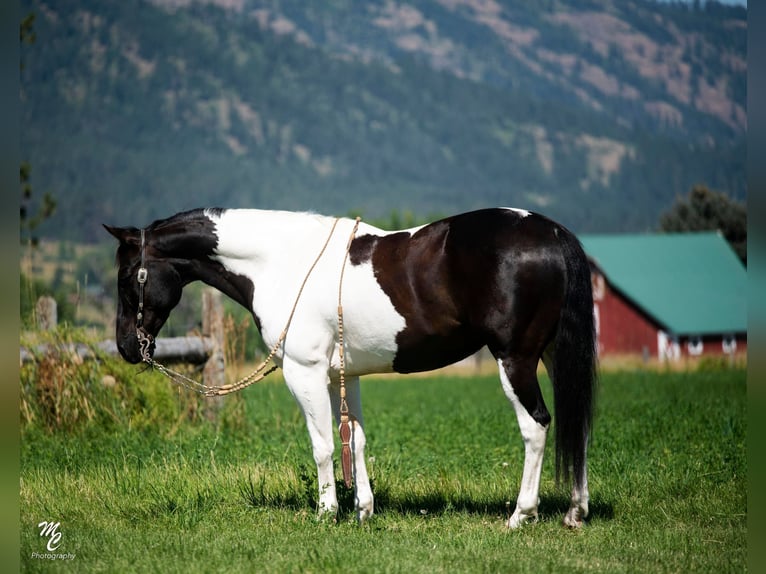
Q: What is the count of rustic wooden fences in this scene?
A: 1